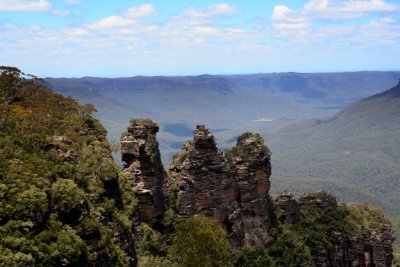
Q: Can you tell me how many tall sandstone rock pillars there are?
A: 3